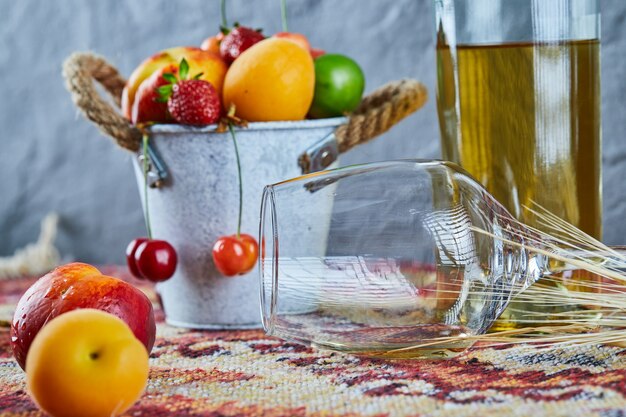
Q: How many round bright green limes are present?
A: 1